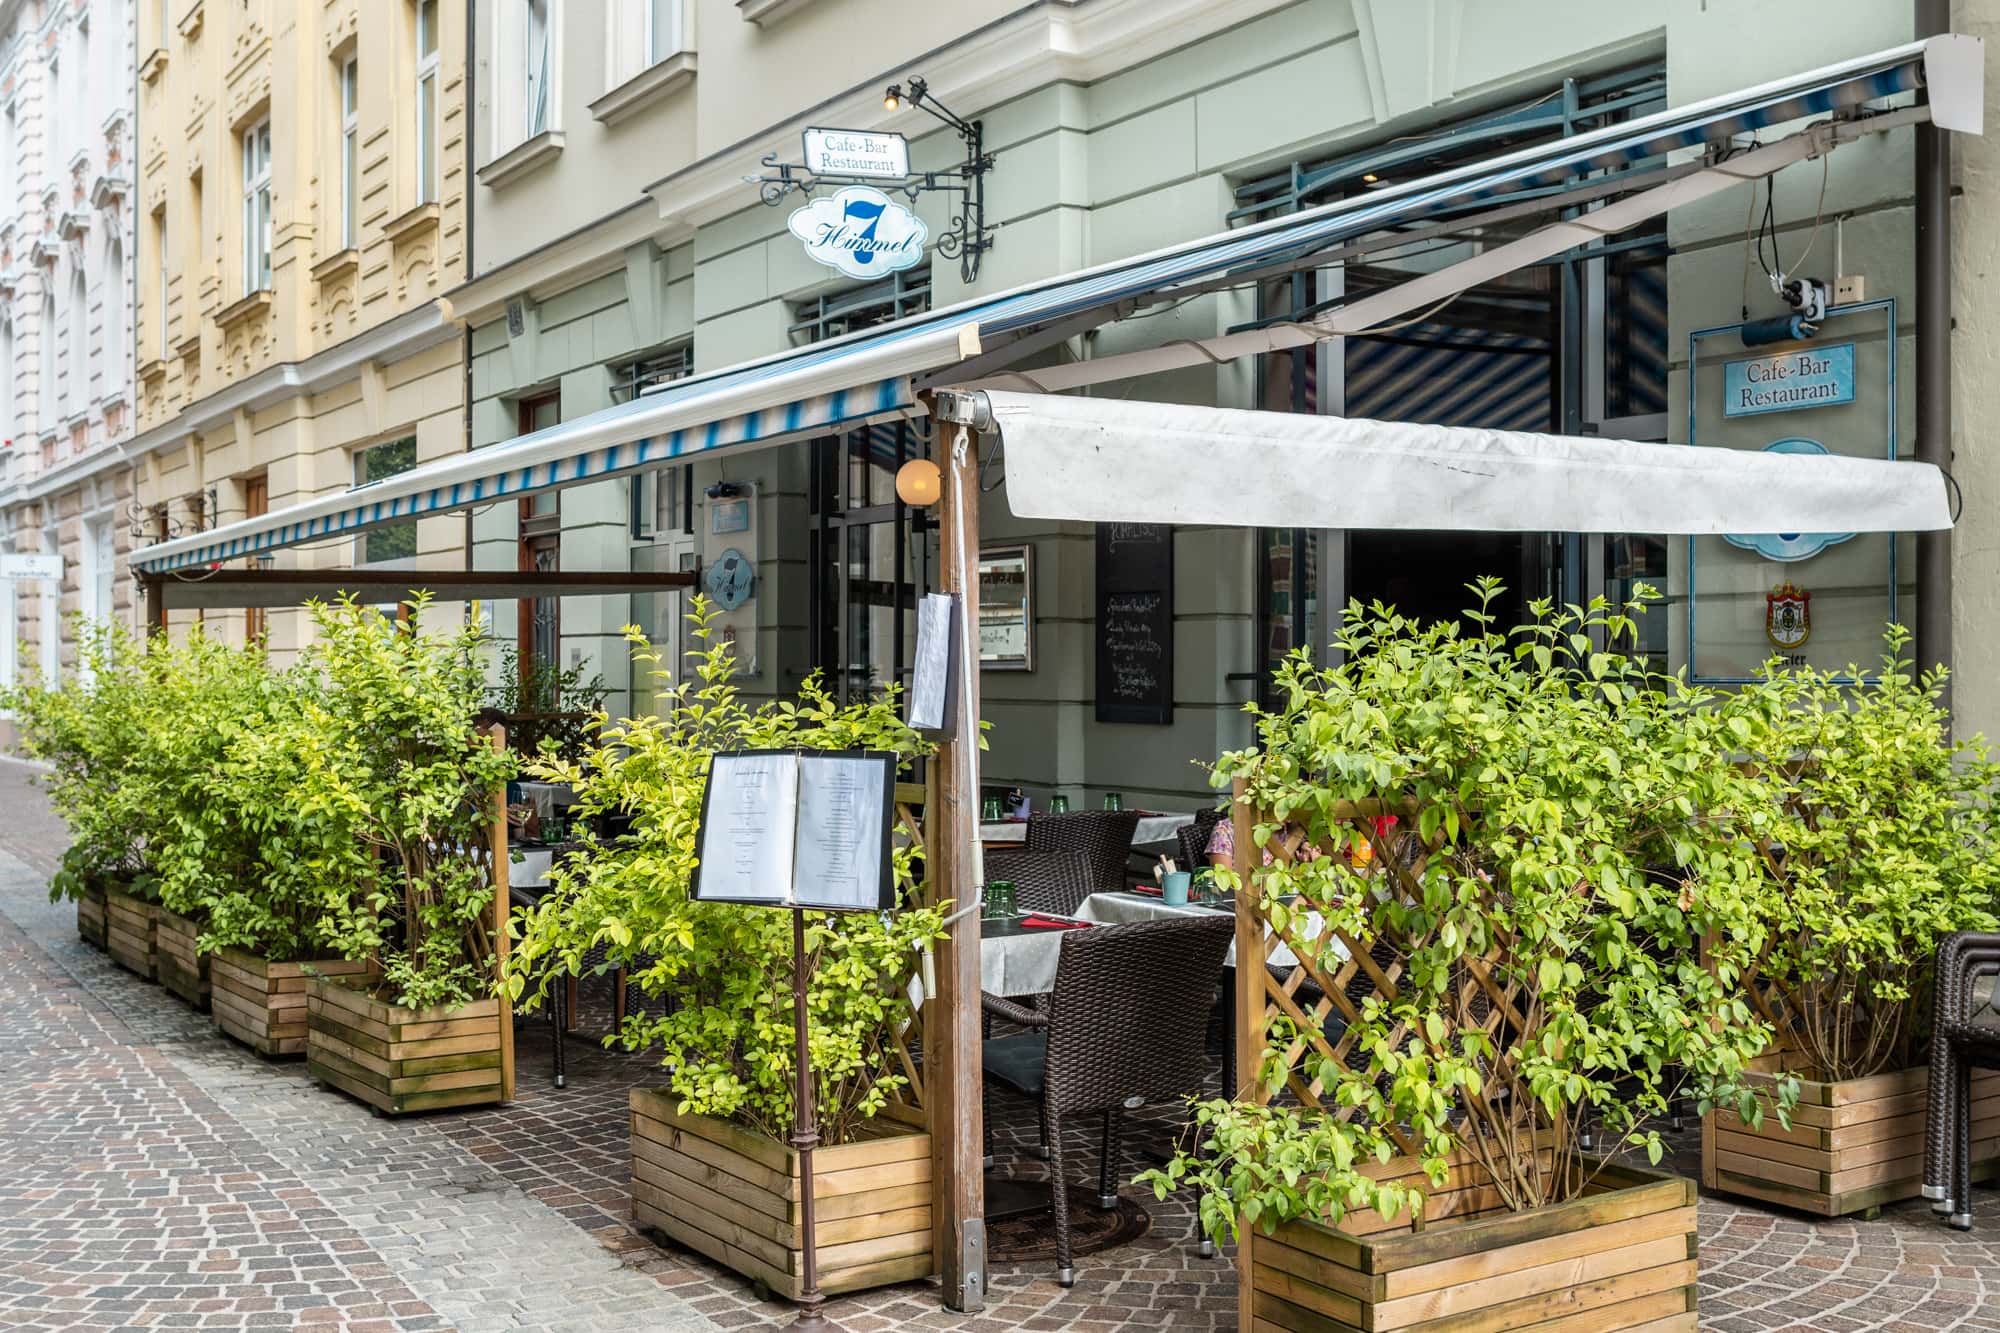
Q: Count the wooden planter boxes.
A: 8